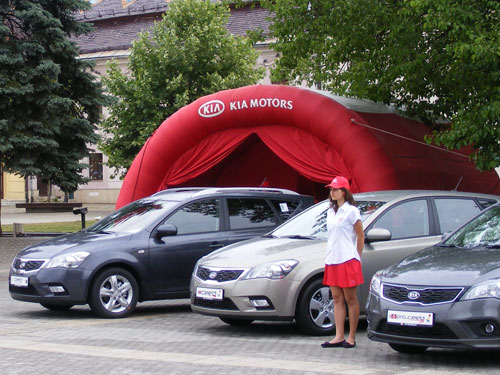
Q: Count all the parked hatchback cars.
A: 3